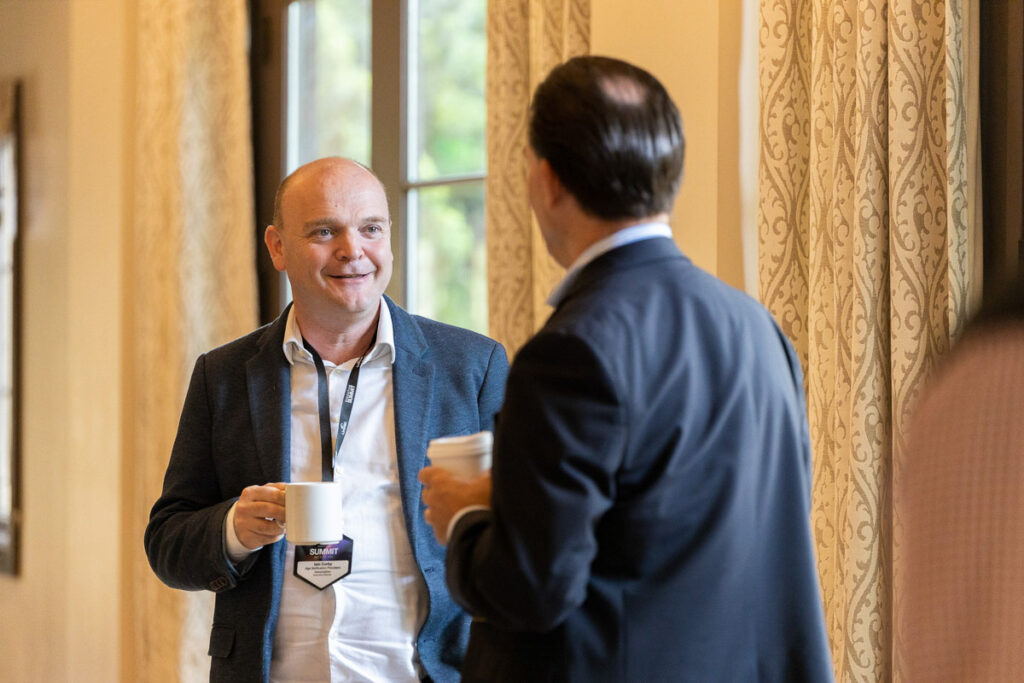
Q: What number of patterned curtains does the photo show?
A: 3